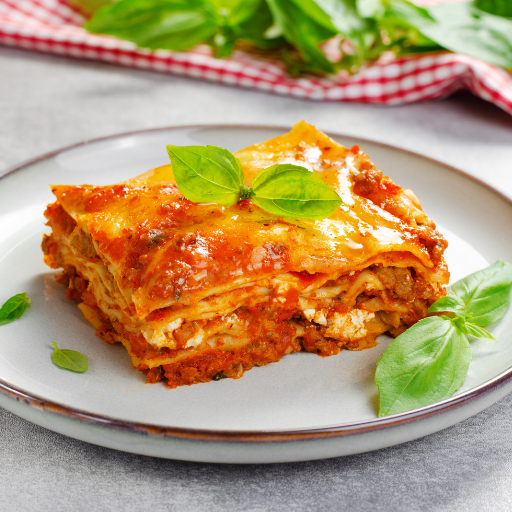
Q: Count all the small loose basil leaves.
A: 2